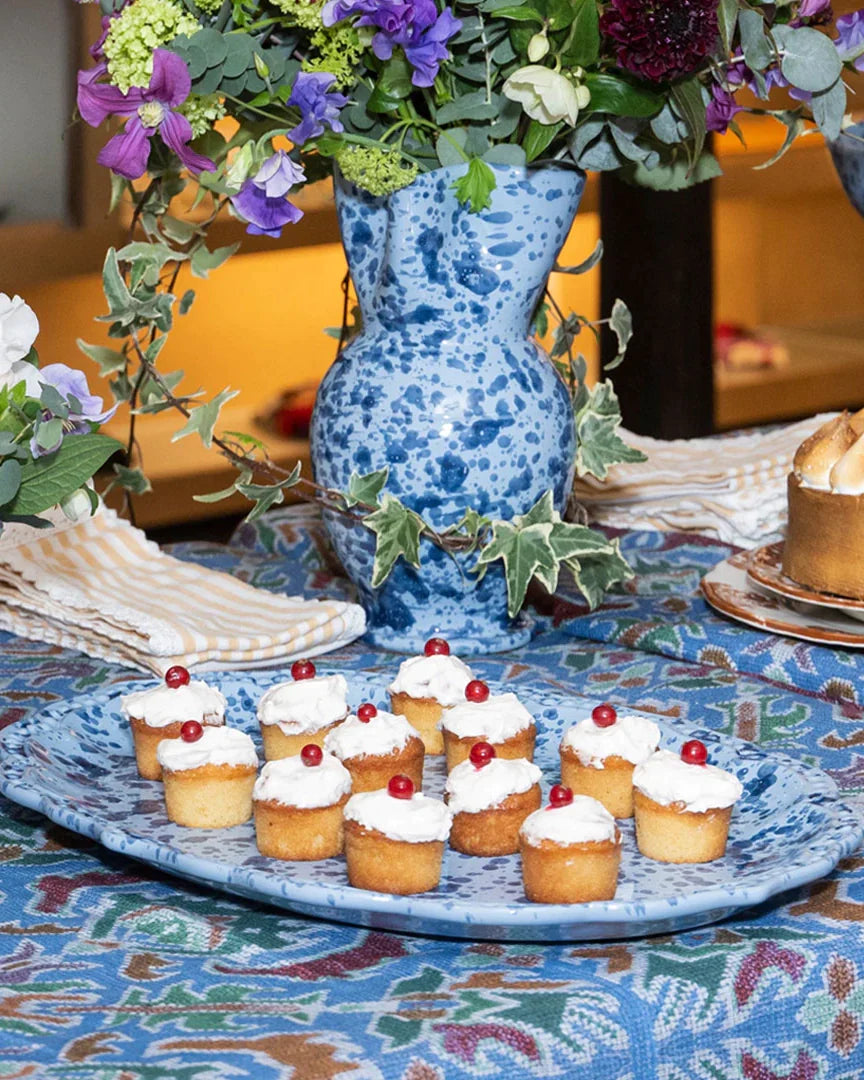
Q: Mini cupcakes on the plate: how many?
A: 12